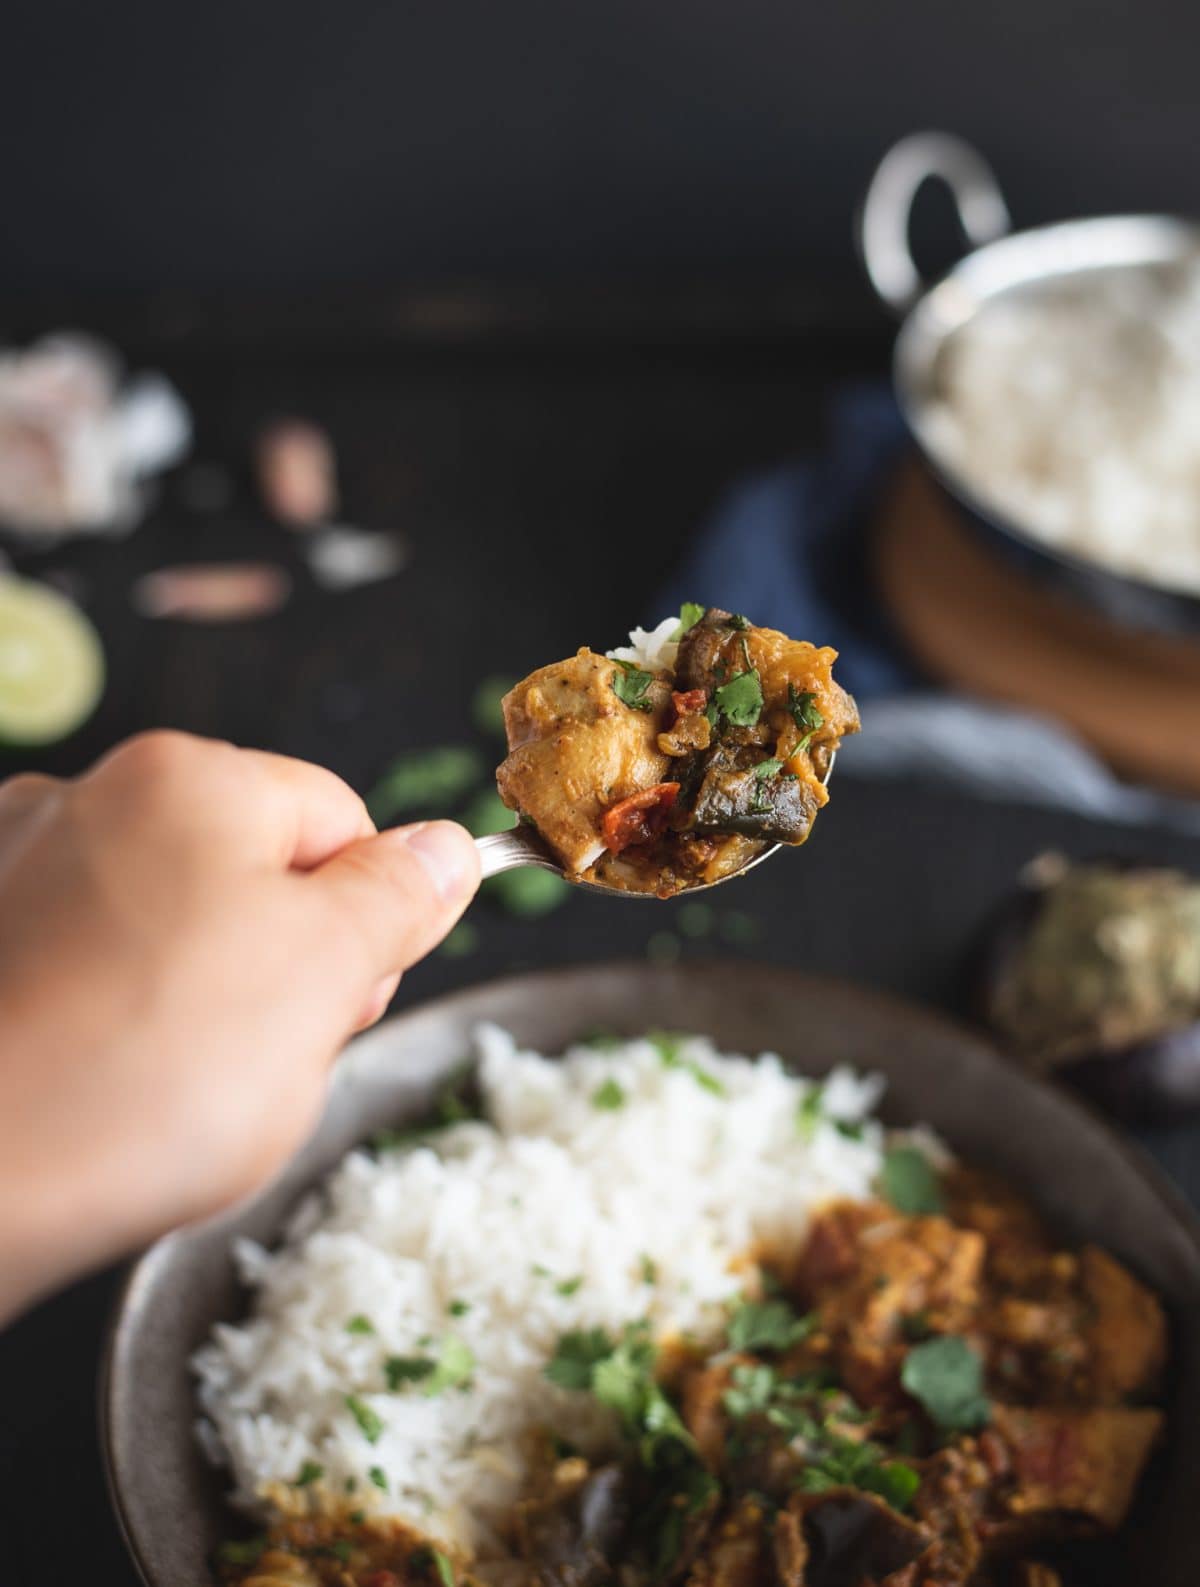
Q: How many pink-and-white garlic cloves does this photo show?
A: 2